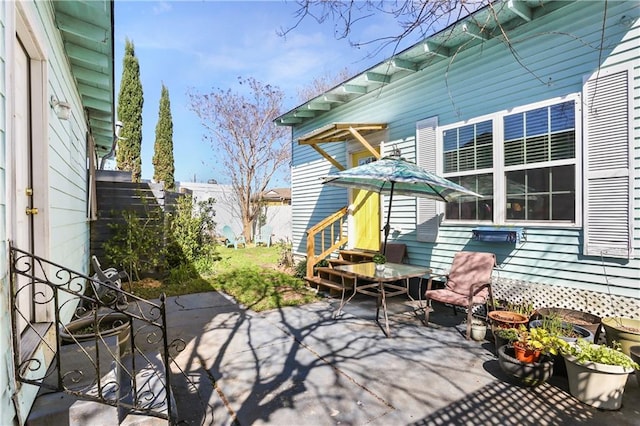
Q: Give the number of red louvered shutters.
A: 0